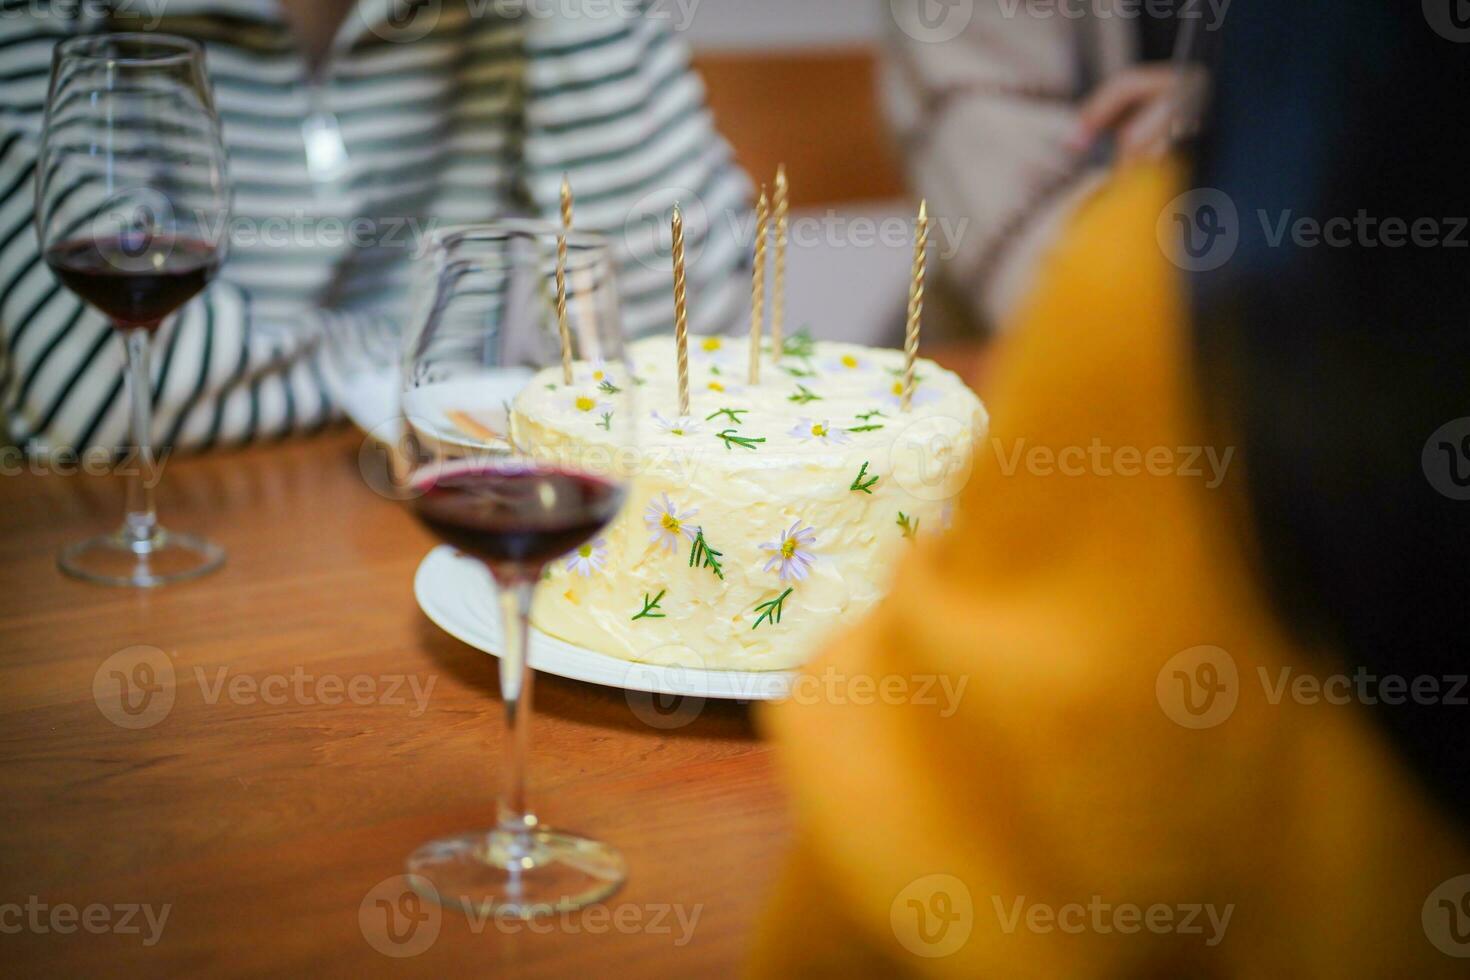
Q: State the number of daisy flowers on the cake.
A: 11